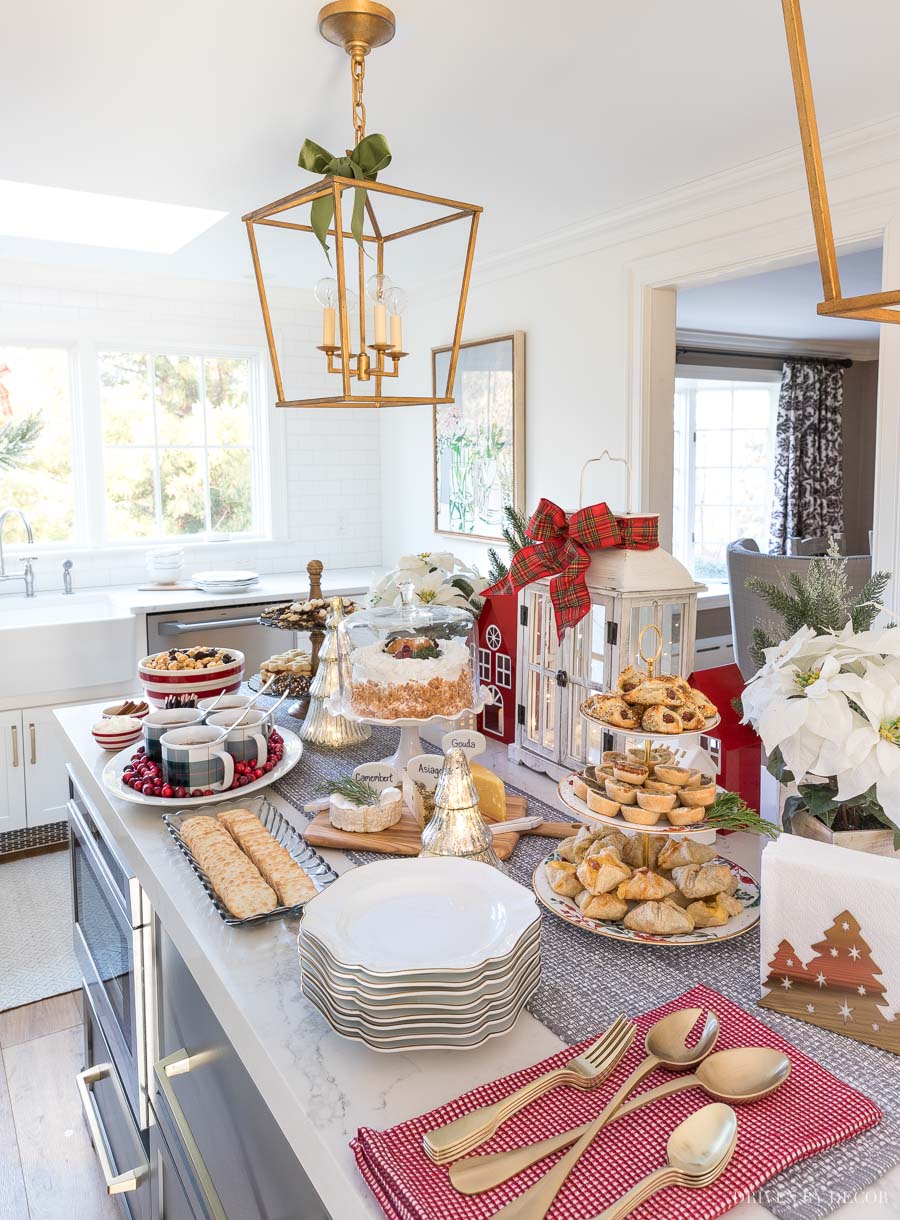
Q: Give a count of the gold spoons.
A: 6